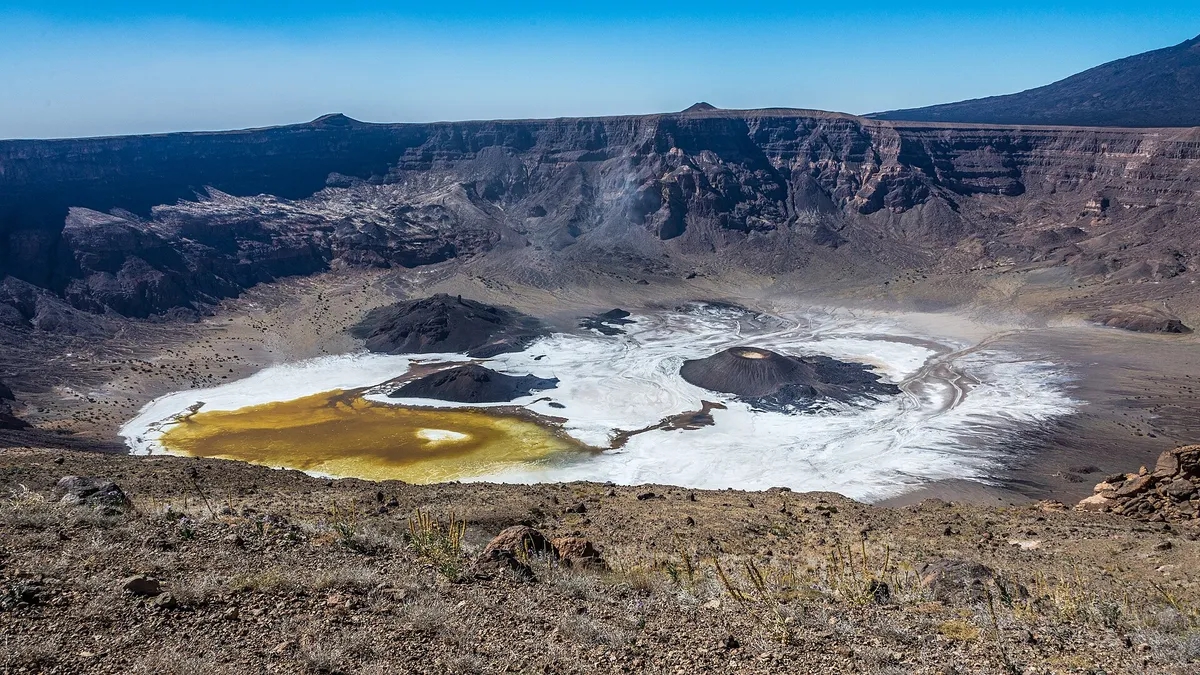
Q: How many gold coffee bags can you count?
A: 0